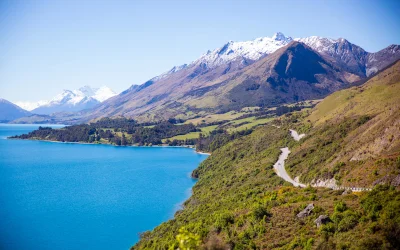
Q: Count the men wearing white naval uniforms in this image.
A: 0